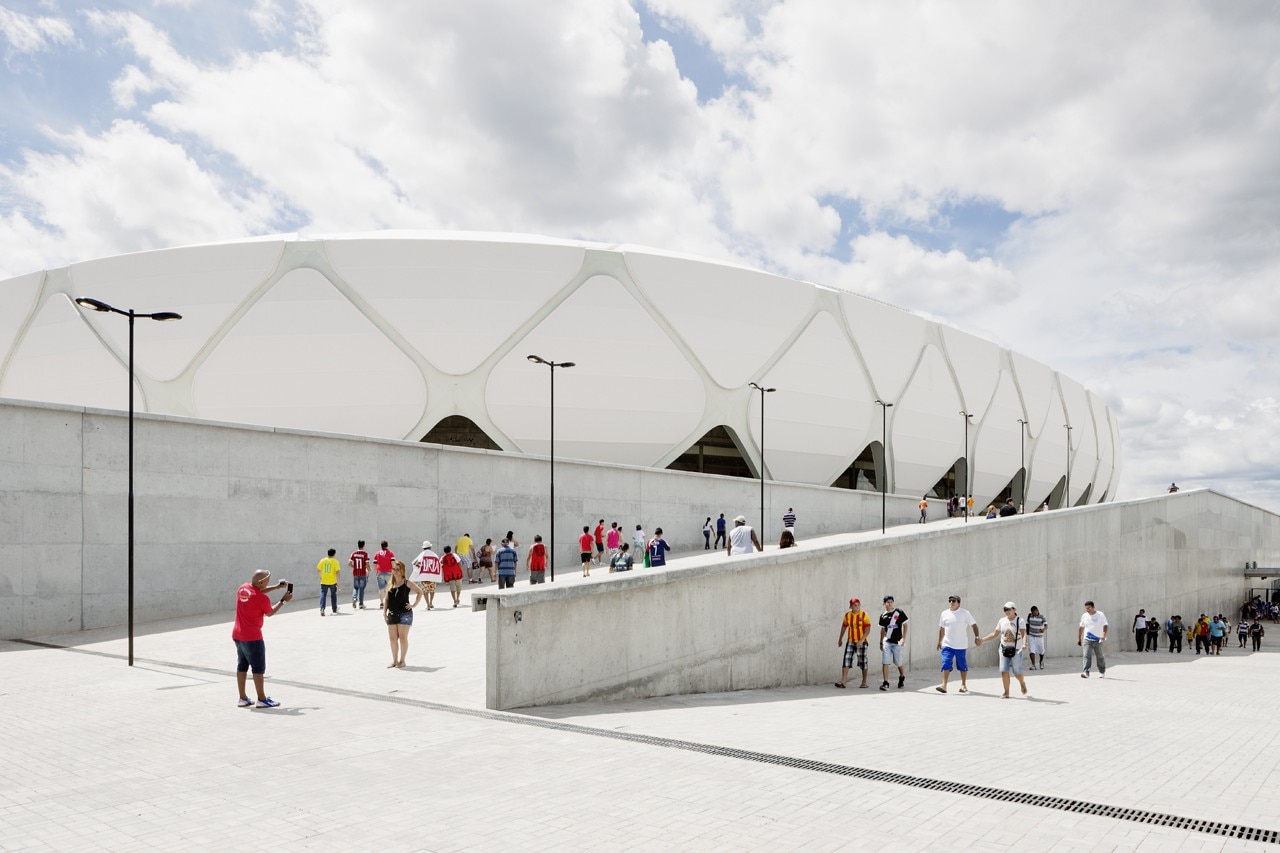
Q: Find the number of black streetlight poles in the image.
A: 7